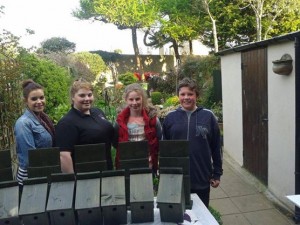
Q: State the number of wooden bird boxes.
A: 7